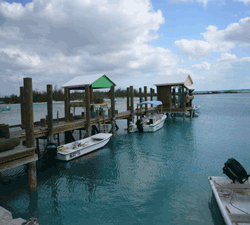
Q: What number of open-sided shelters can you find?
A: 2